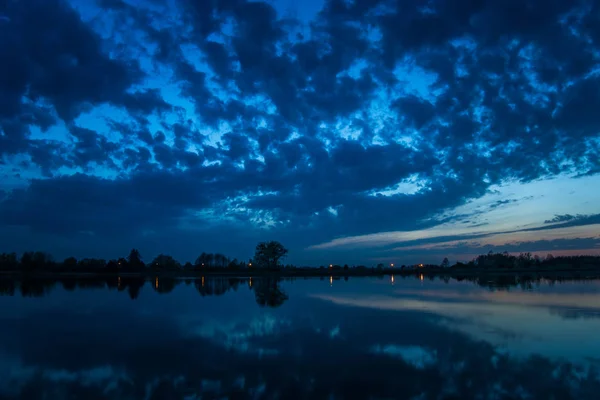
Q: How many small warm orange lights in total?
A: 7